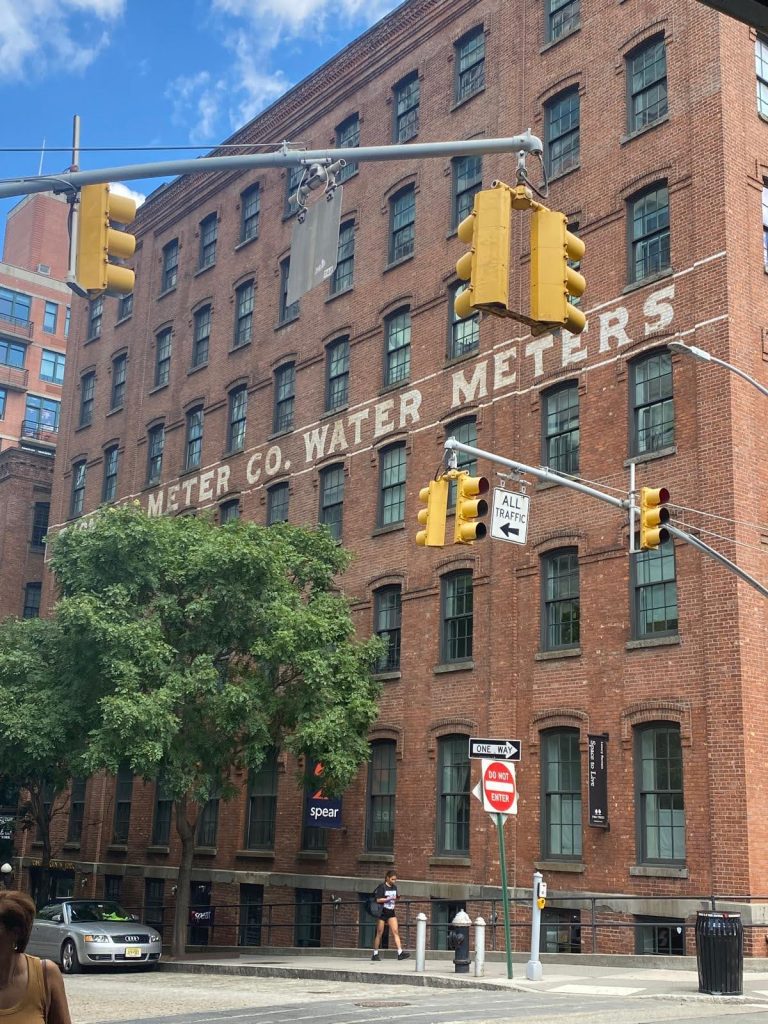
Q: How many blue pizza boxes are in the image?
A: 0